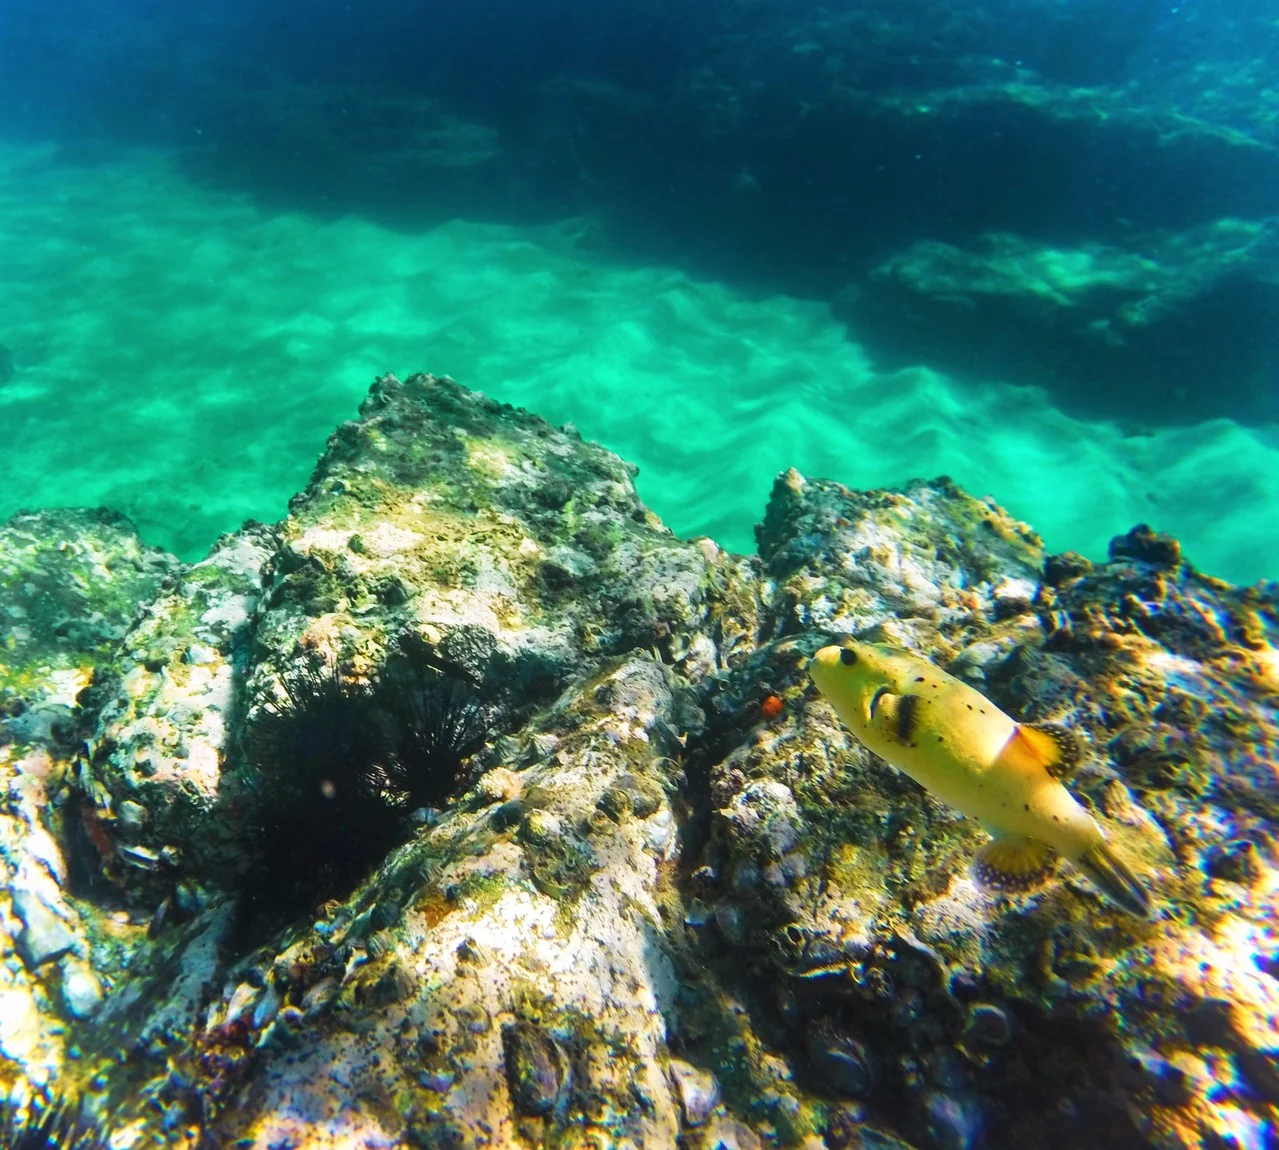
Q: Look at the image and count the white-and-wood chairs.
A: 0